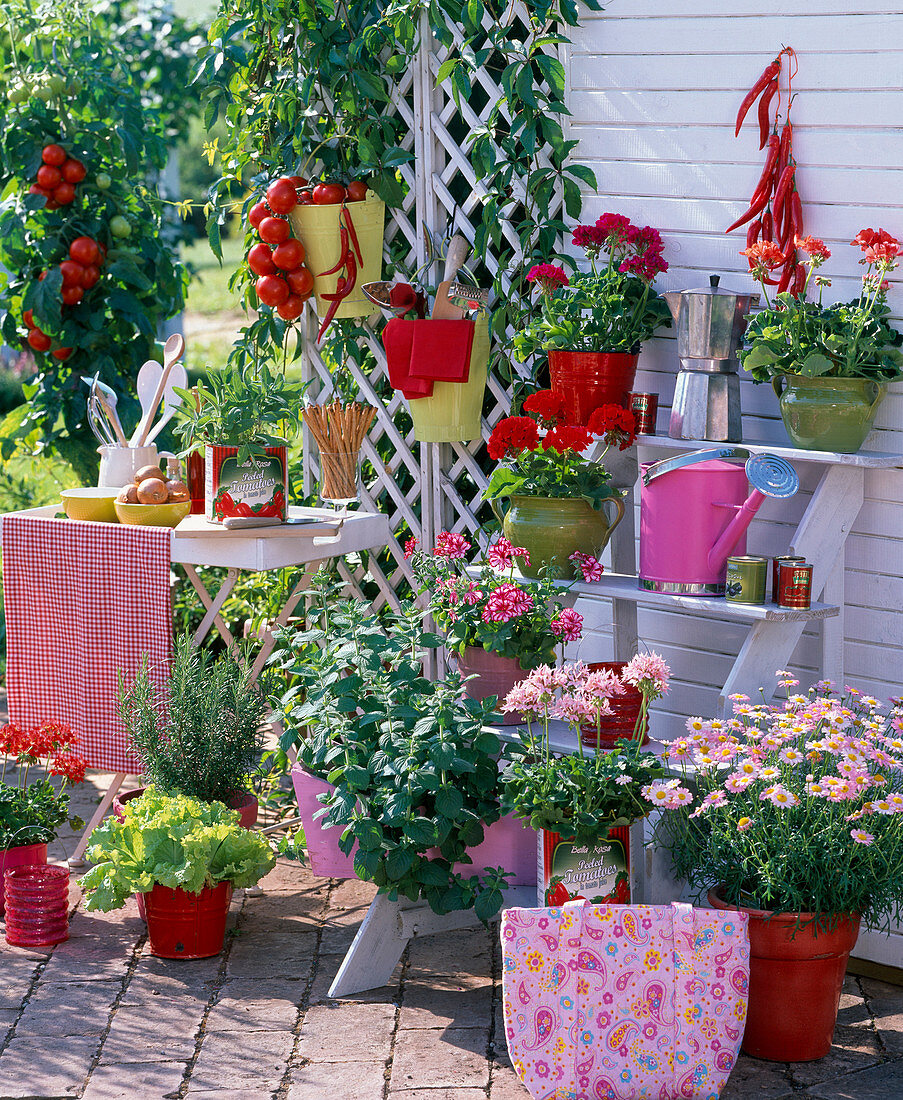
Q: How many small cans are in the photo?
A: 4